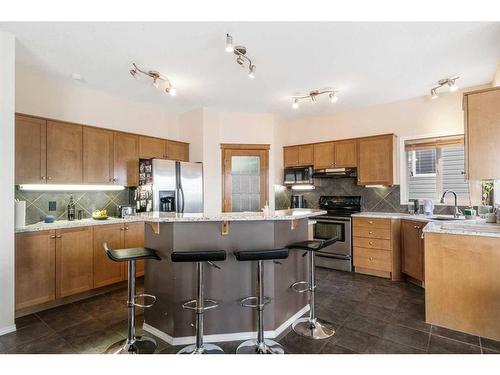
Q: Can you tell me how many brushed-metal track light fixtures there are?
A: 4